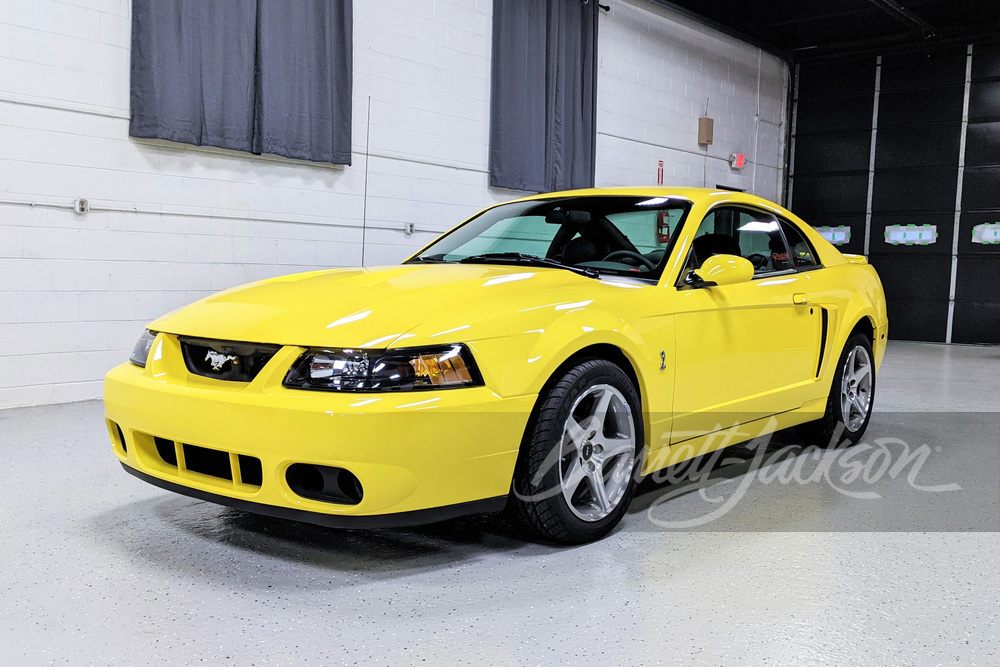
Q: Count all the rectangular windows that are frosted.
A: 3